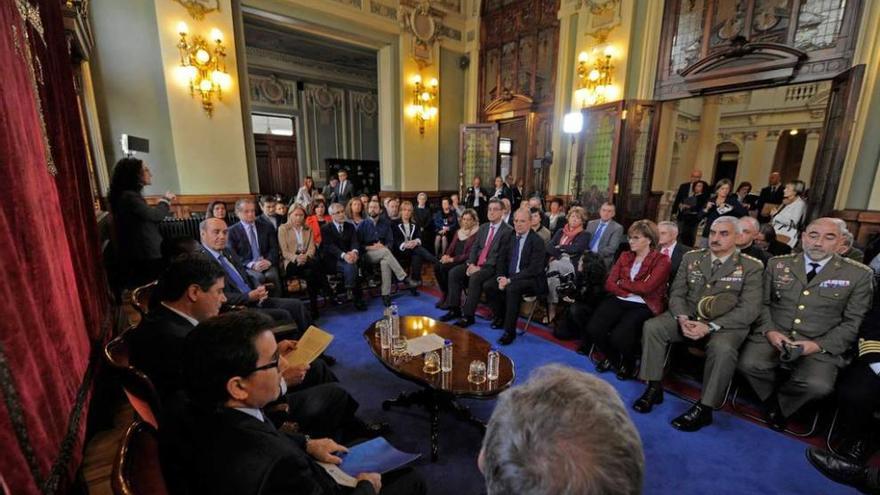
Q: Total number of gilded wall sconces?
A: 3